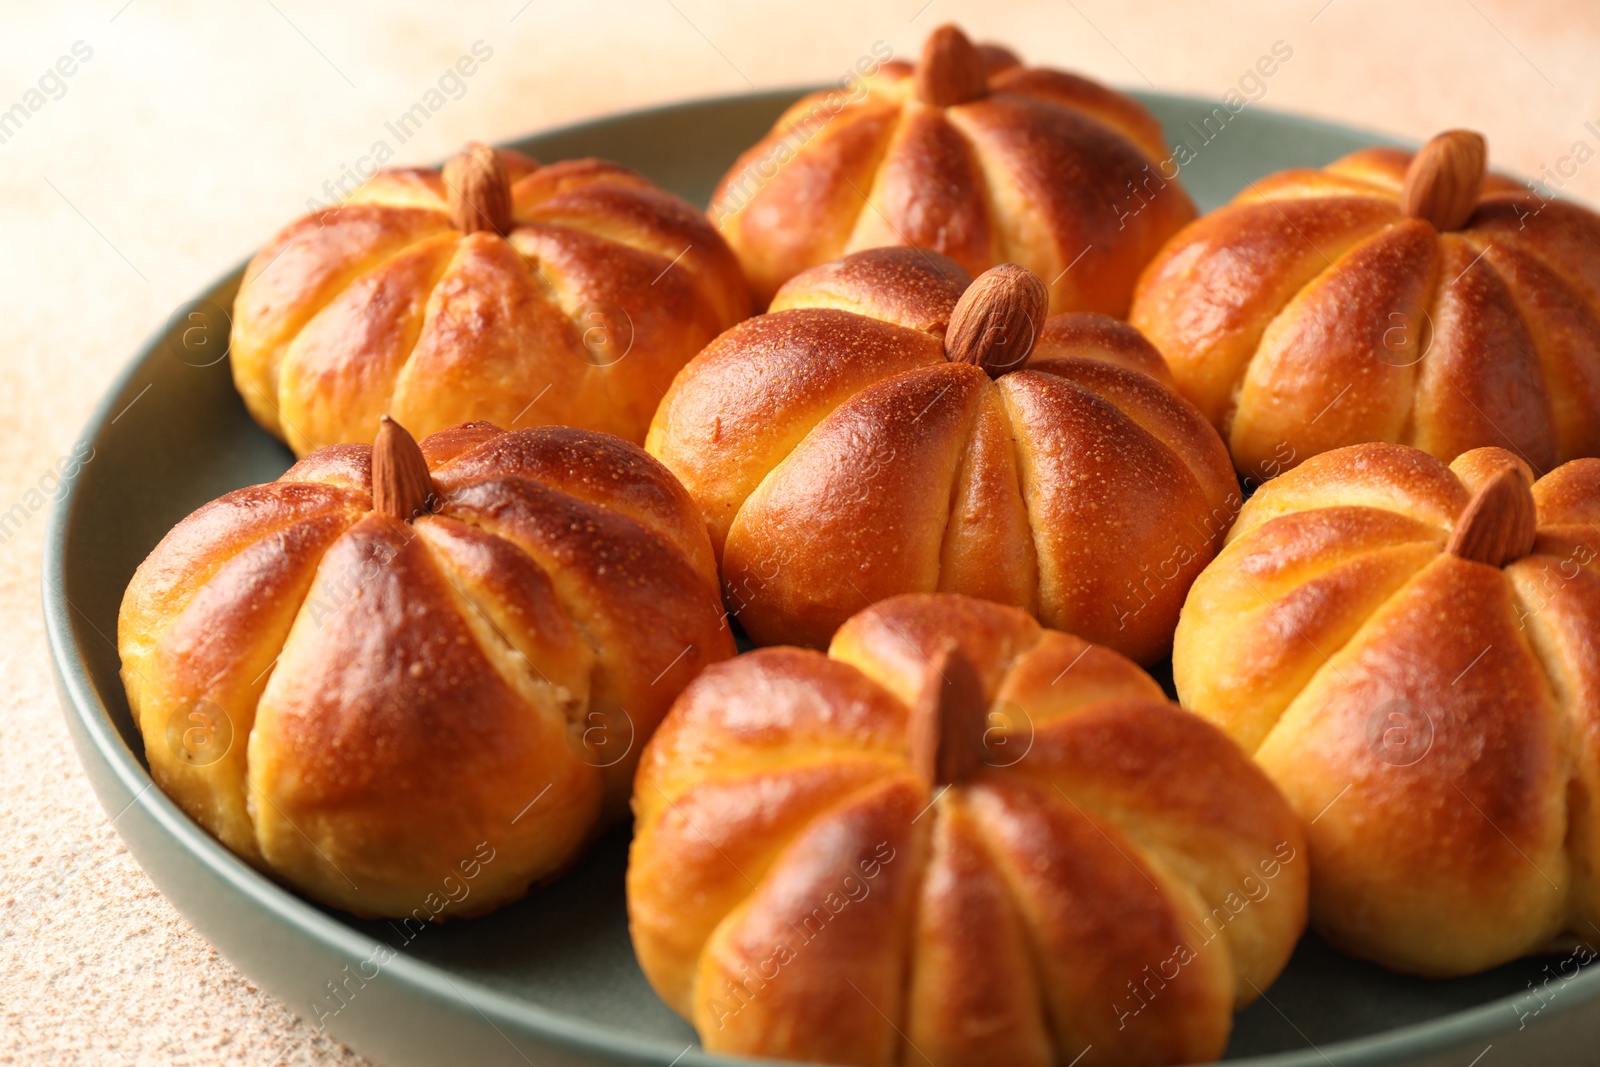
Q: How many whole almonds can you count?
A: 7